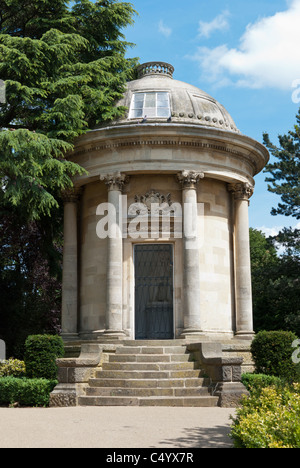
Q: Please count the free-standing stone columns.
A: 4